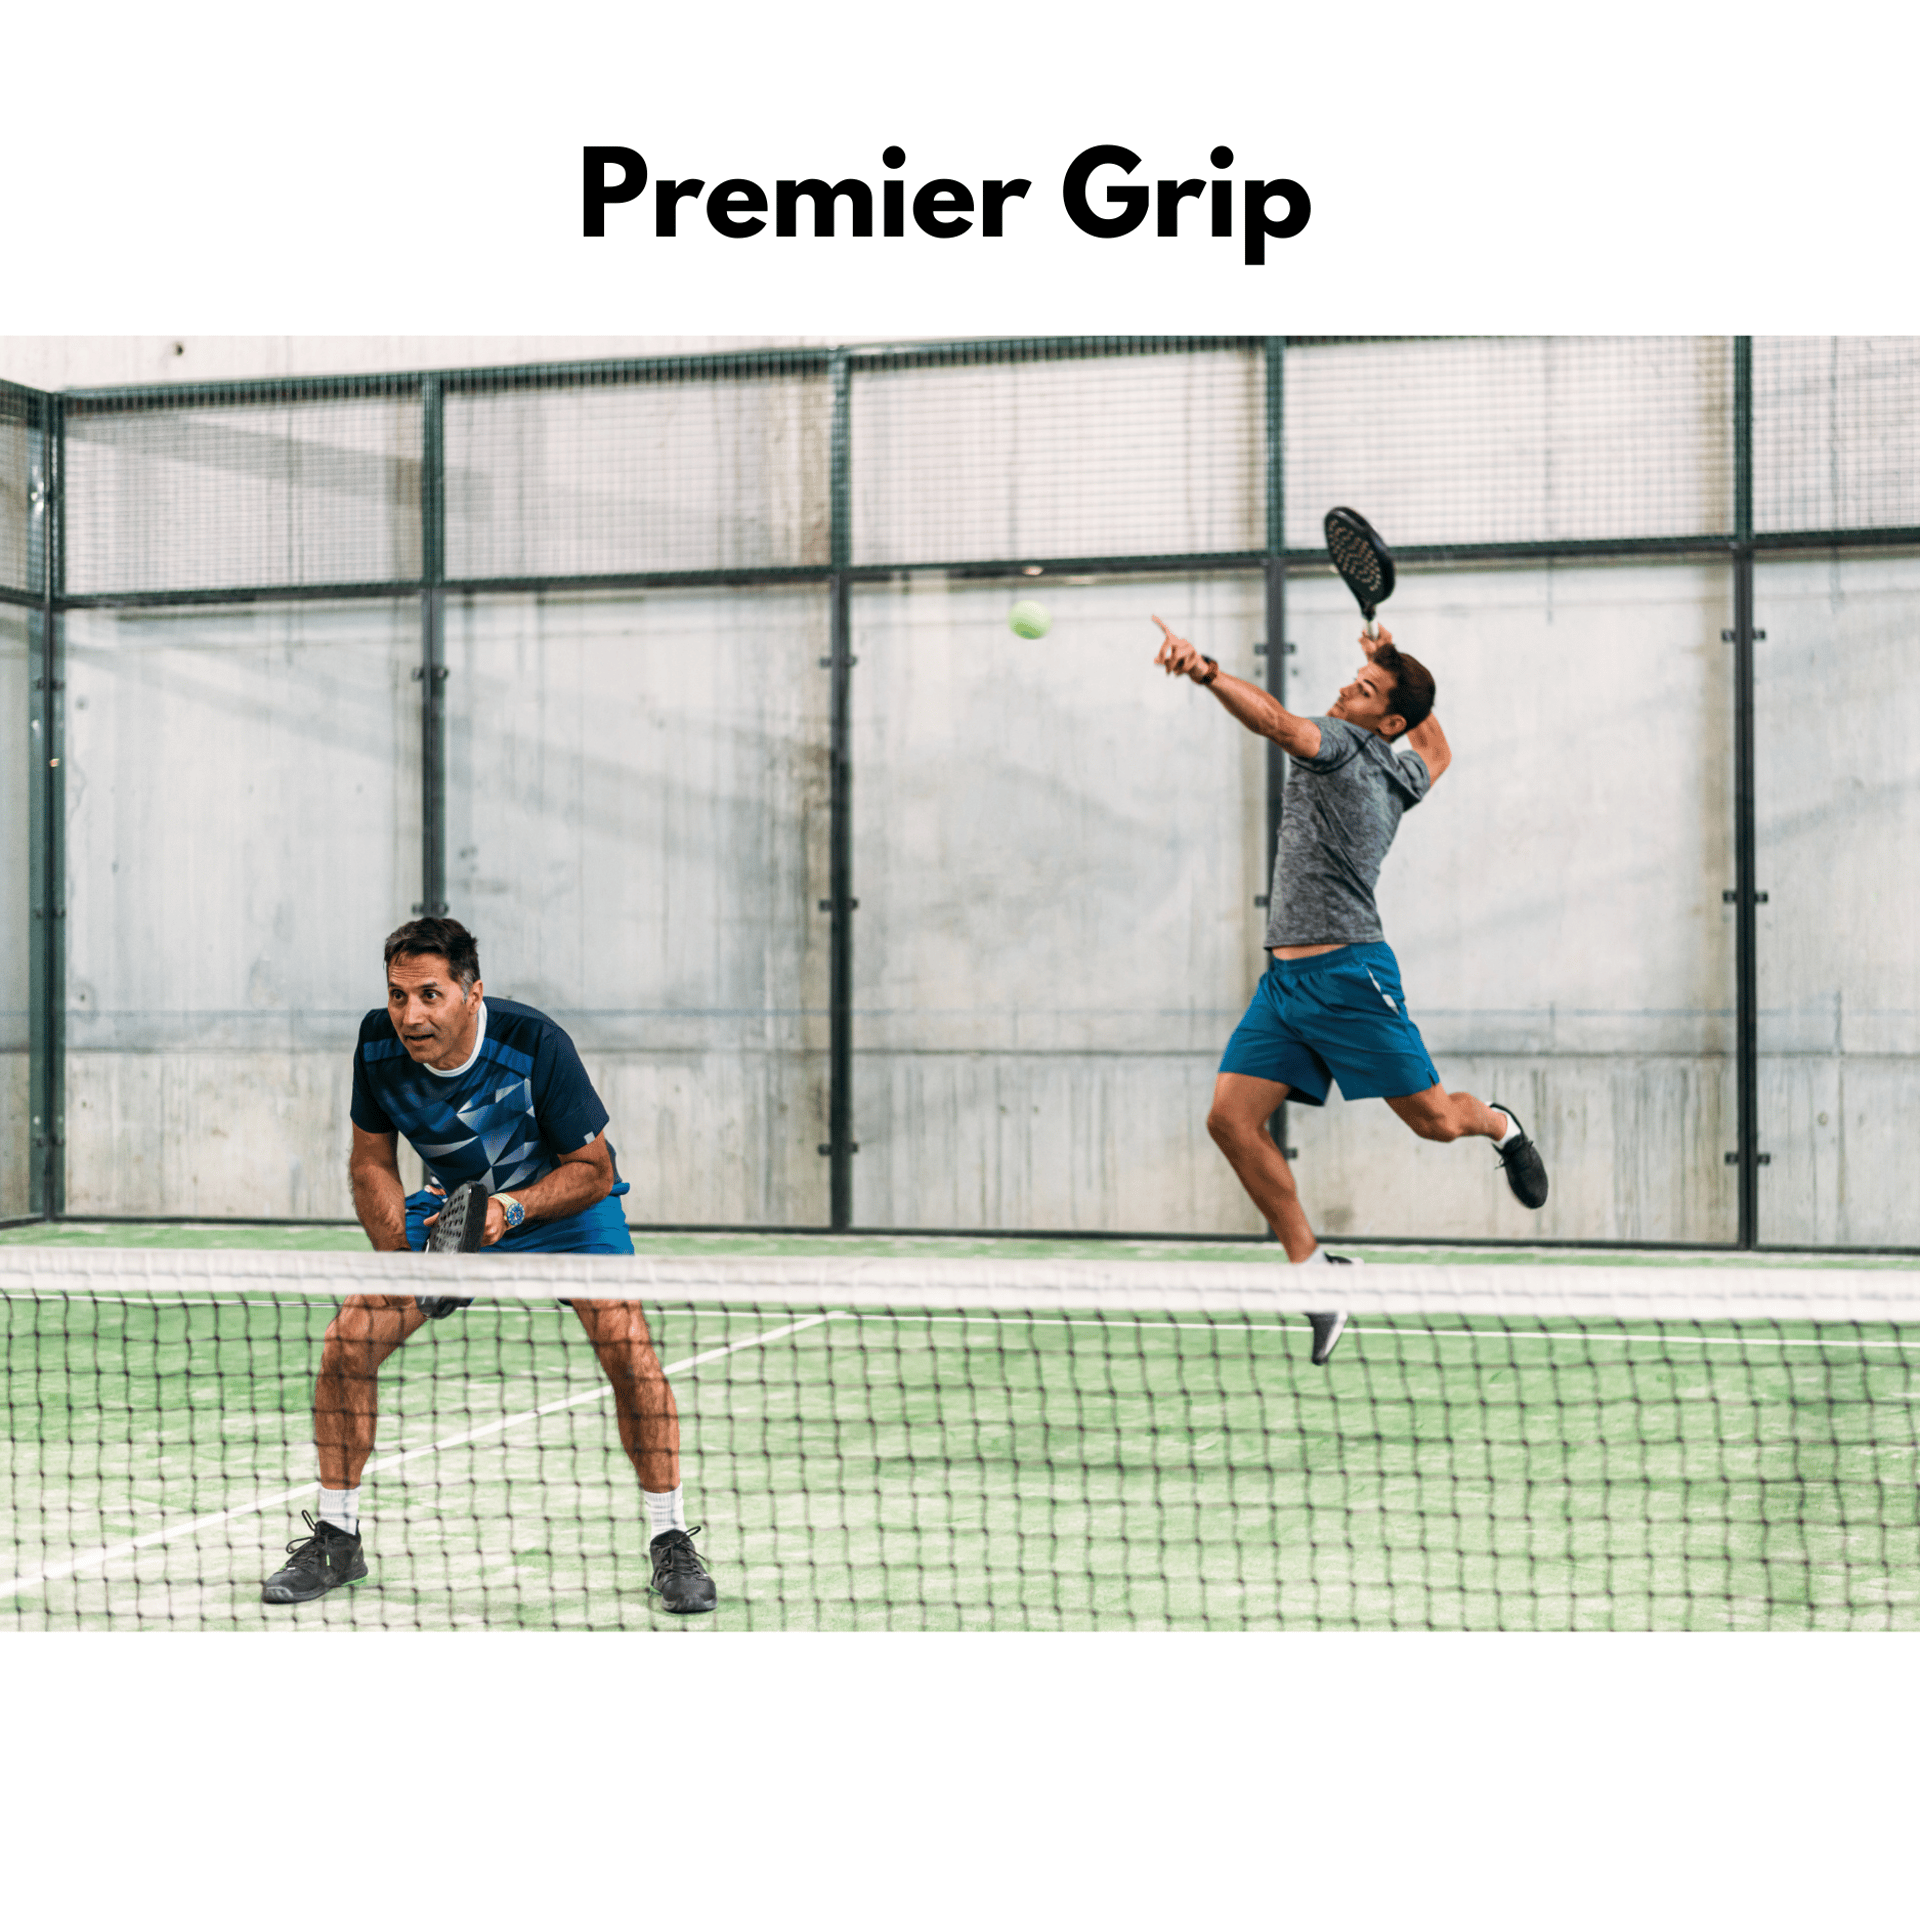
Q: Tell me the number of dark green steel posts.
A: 5